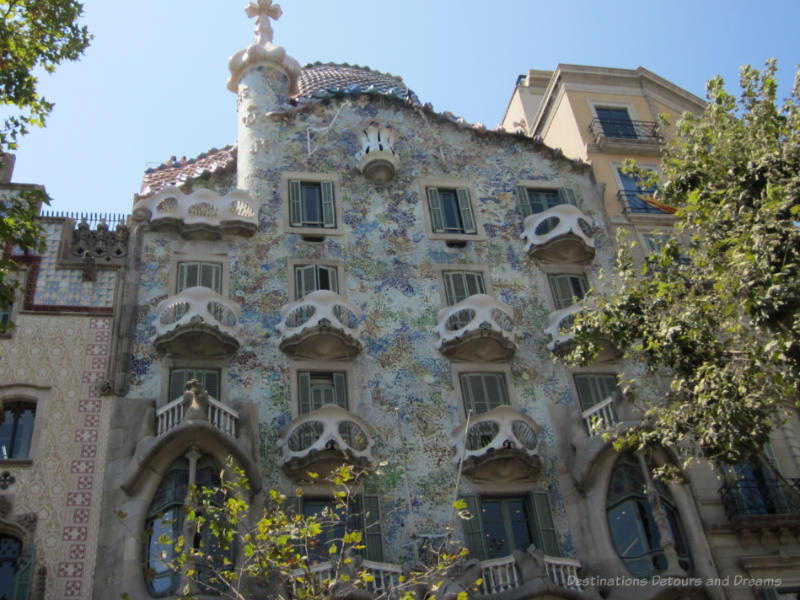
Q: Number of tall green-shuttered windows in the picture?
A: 13